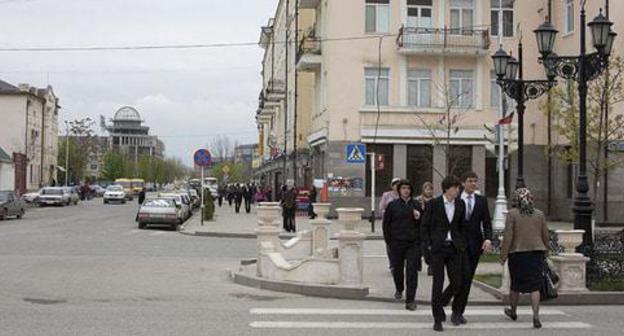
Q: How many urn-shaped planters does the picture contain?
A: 4